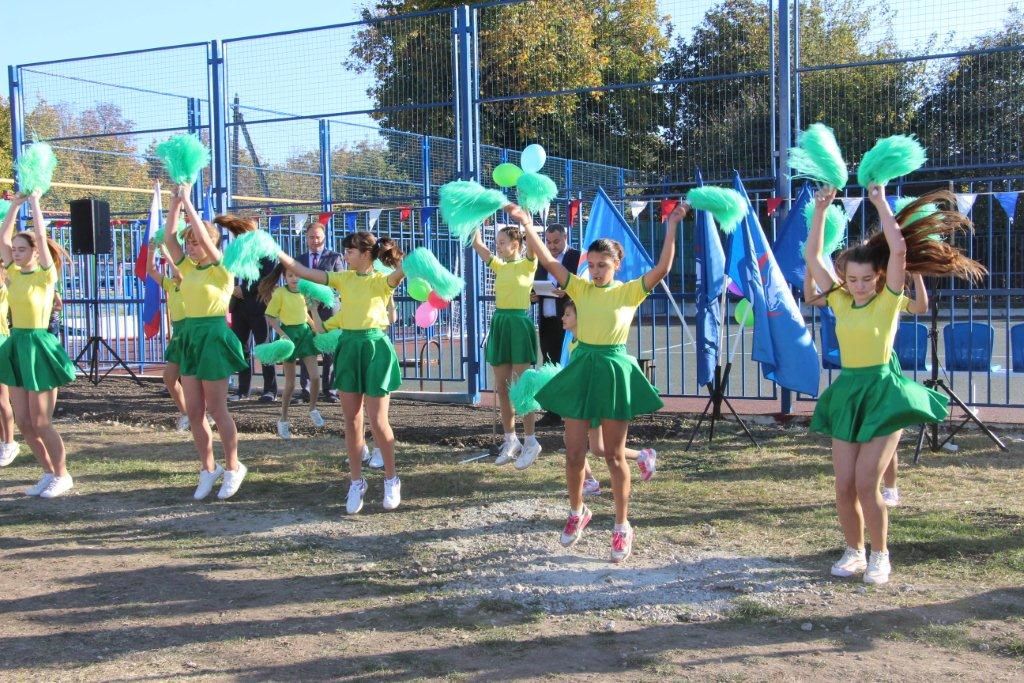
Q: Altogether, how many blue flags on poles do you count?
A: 4